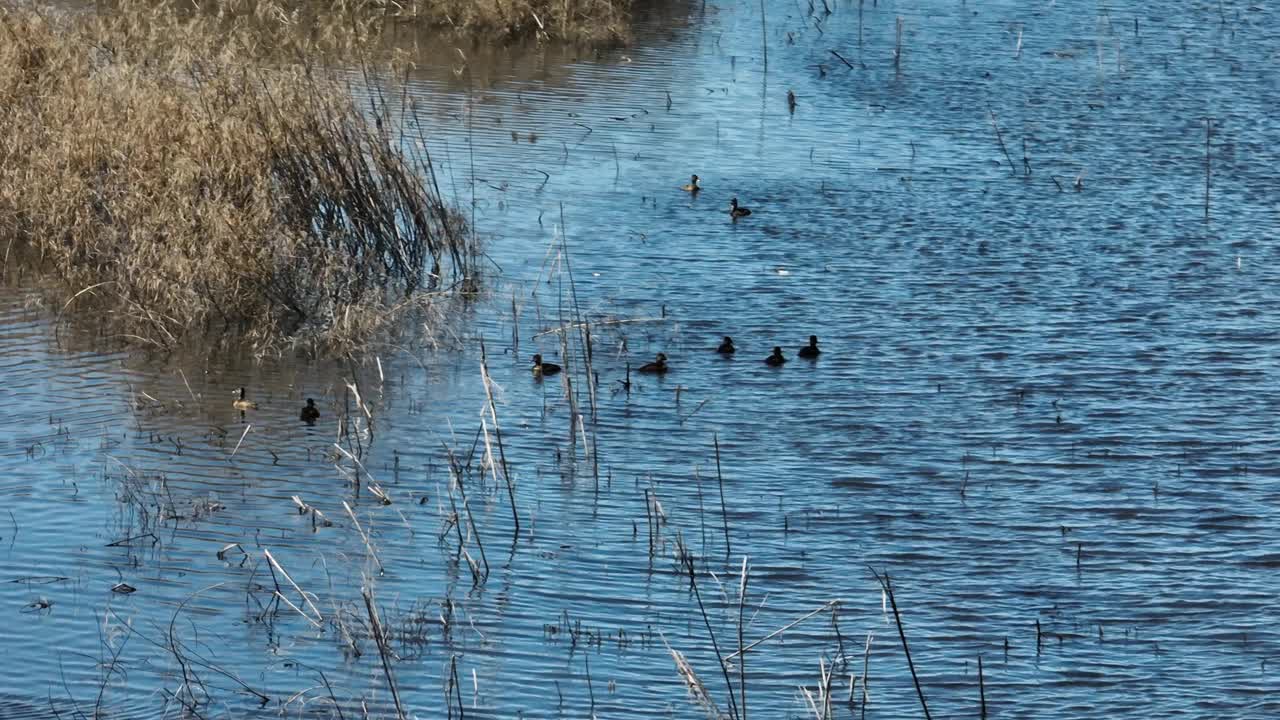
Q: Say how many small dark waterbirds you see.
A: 9